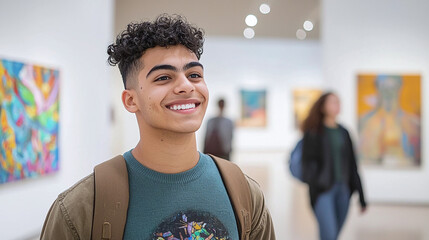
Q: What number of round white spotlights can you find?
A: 5